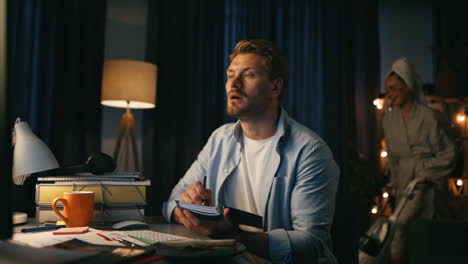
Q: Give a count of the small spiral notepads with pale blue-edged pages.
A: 1